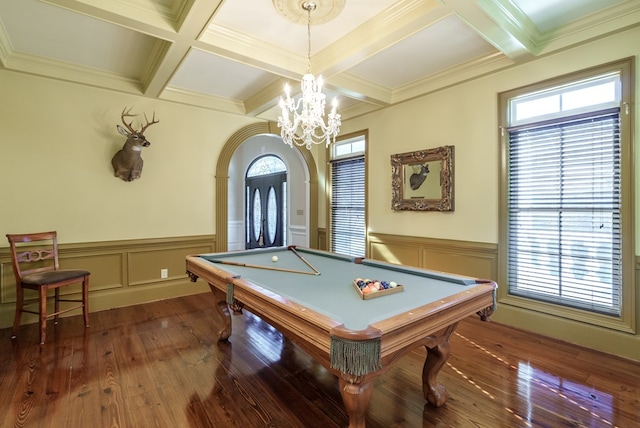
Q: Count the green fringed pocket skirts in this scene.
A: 3